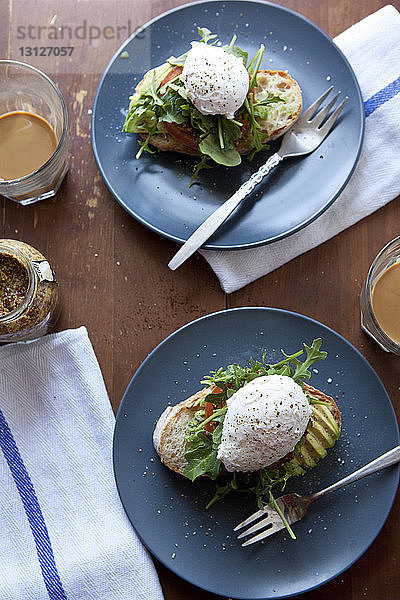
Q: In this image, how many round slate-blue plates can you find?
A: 2